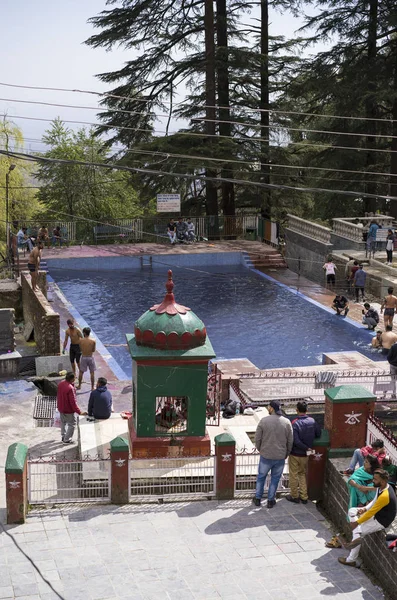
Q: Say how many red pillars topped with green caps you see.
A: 5